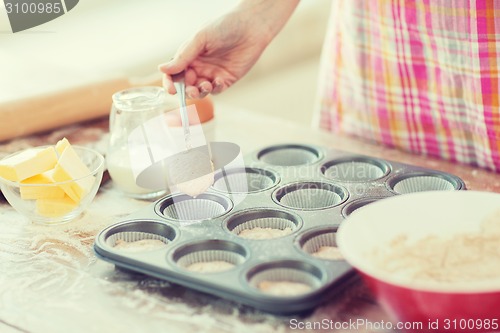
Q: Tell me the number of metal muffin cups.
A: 12